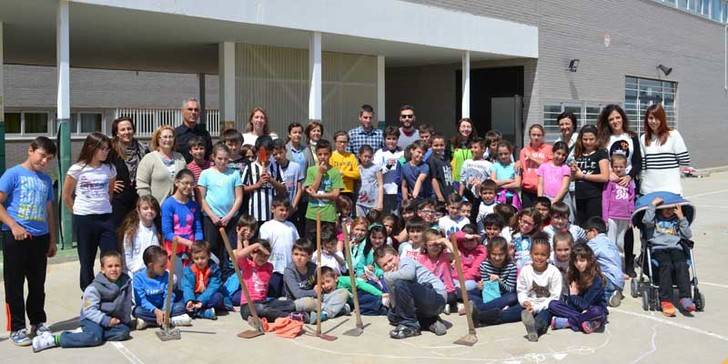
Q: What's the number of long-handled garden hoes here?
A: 5